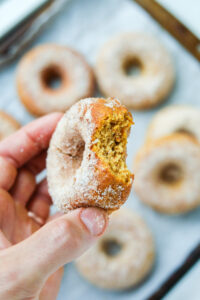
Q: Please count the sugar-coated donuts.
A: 7